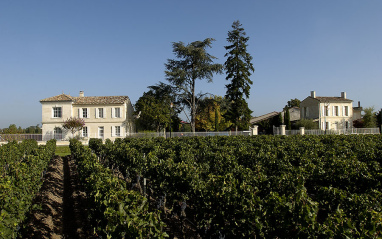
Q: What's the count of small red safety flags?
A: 0